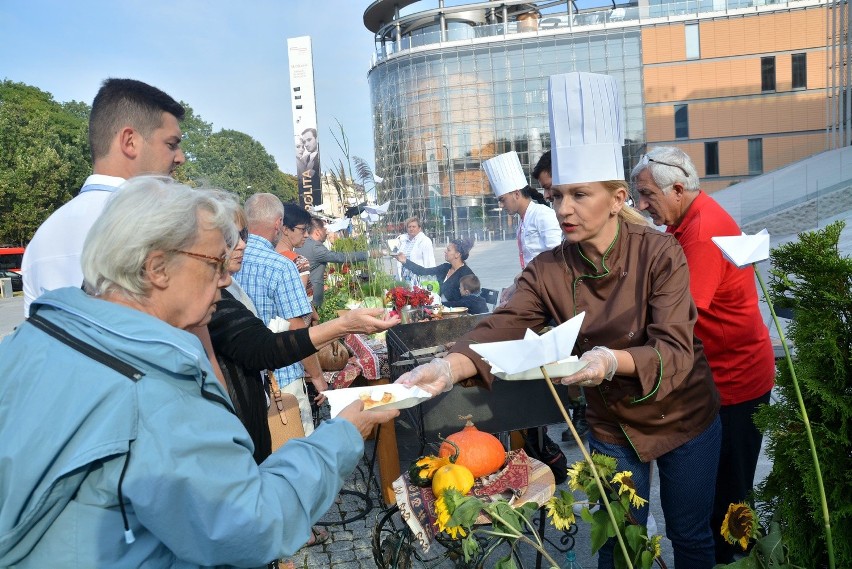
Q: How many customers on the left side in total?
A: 6